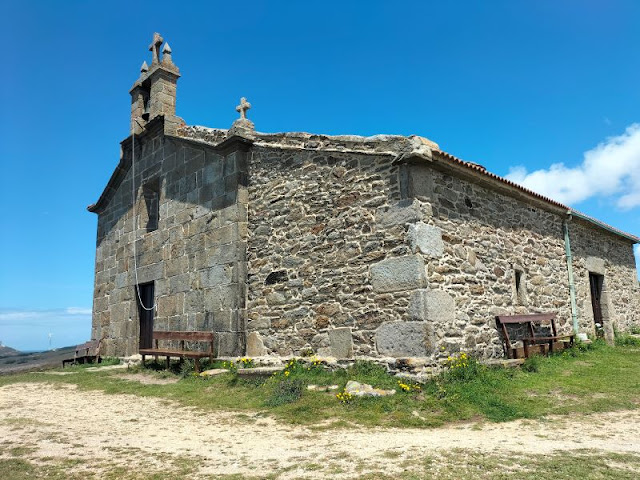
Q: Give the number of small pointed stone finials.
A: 2